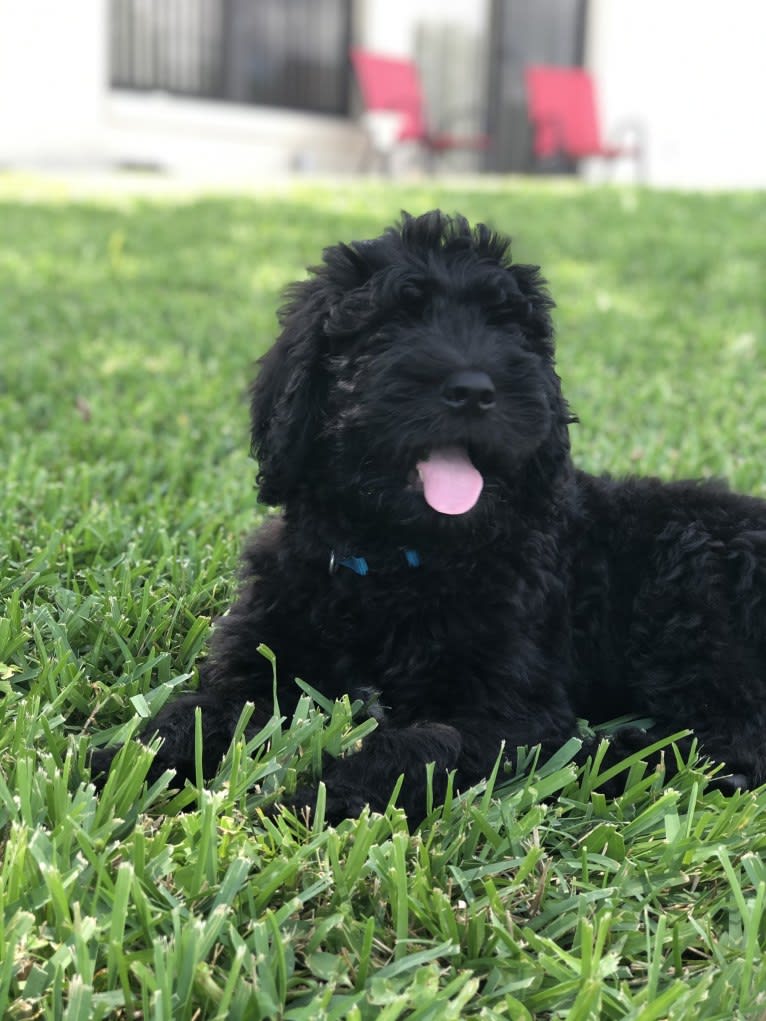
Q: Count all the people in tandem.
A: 0